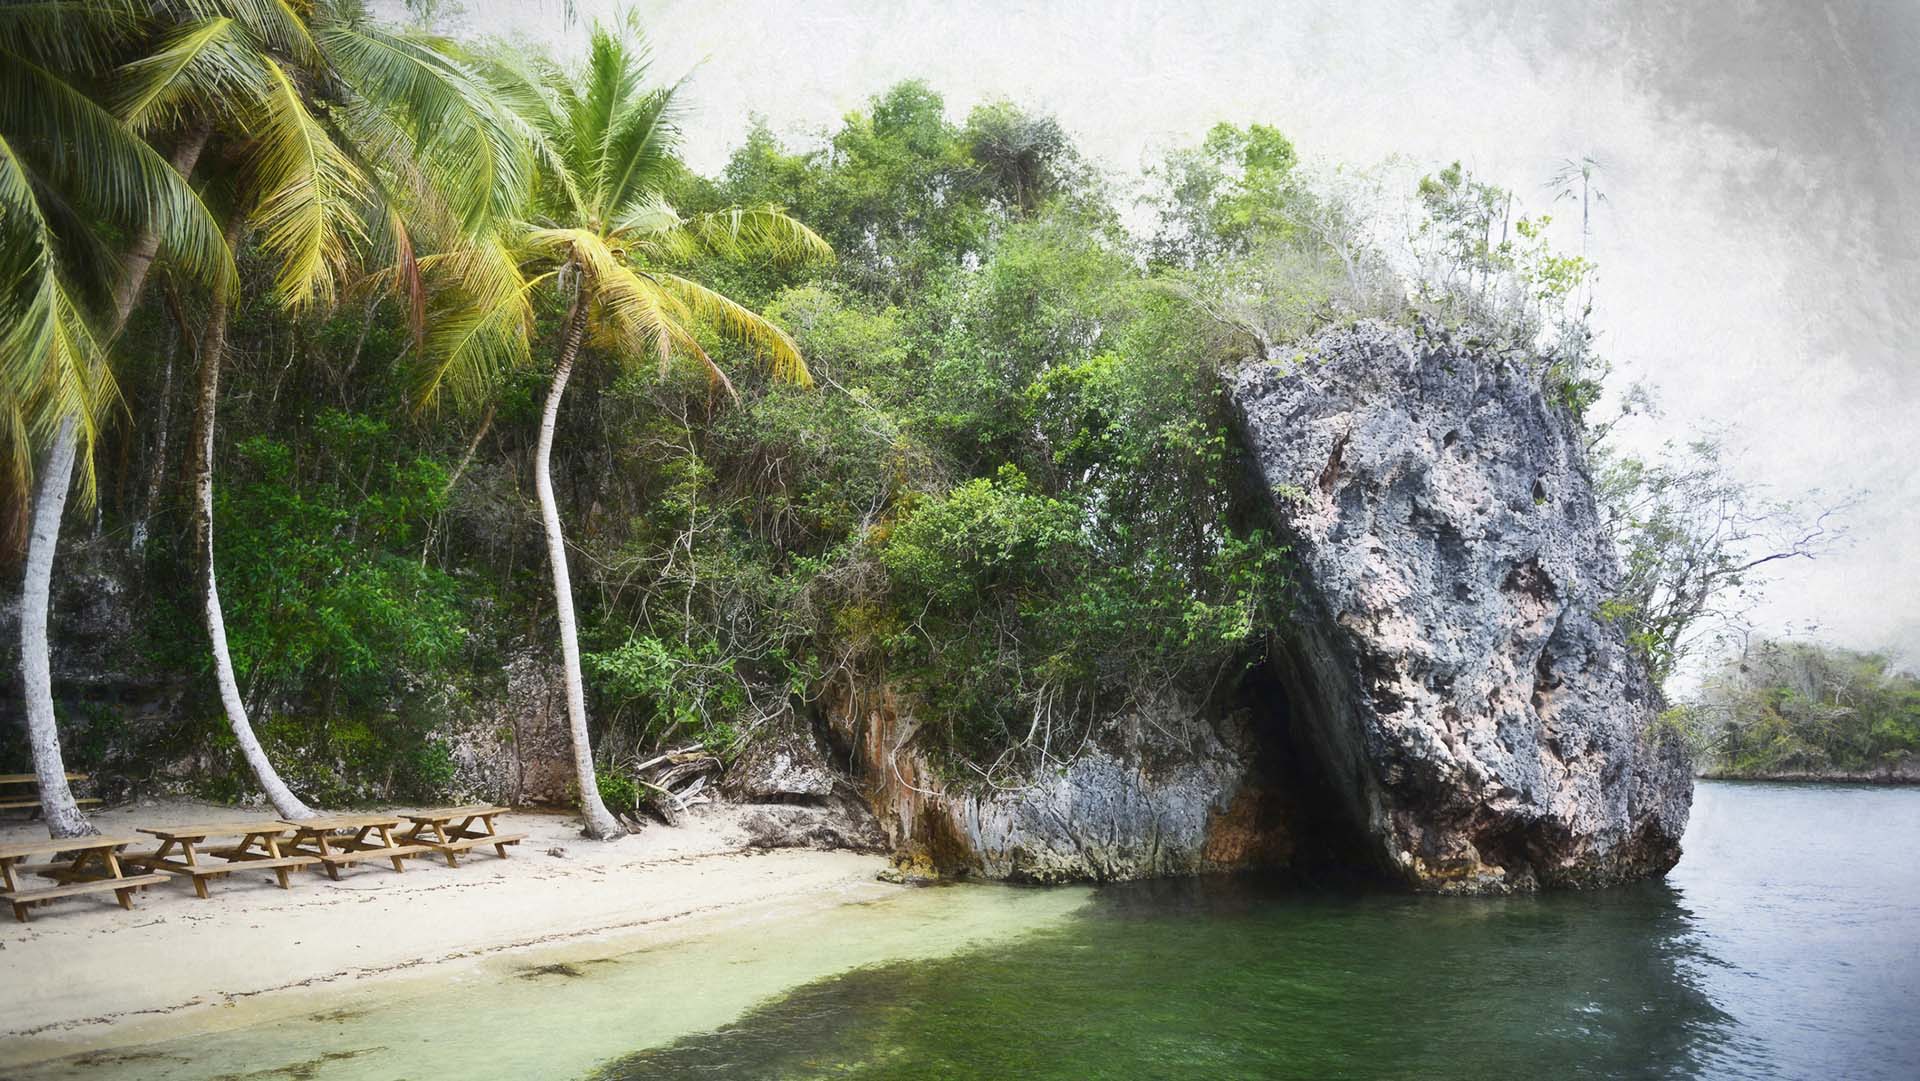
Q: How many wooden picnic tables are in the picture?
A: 5